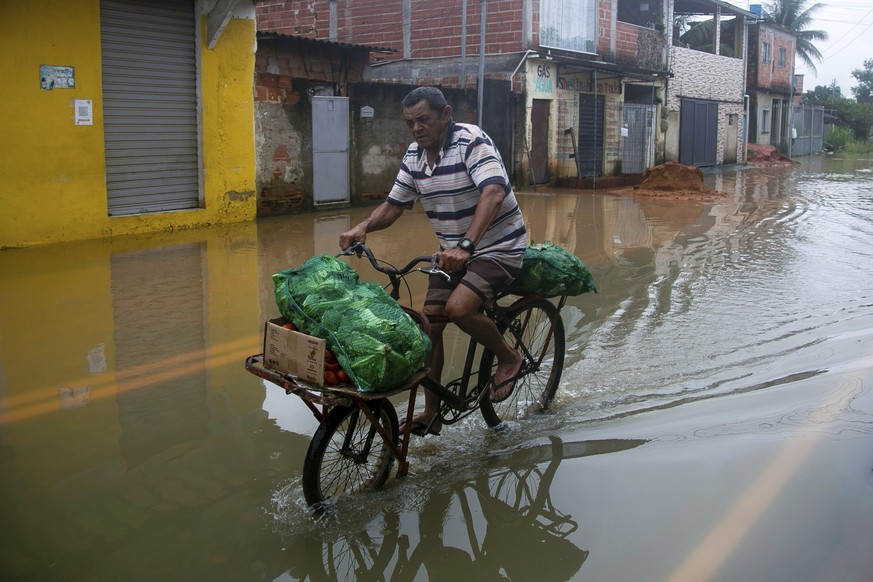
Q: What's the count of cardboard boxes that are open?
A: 1